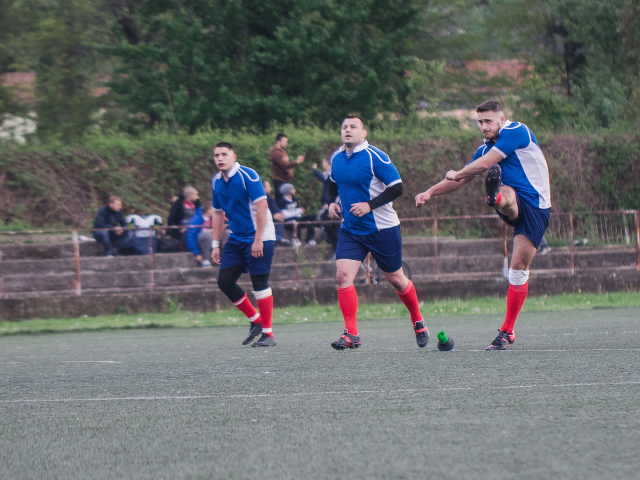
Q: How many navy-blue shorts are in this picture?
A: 3